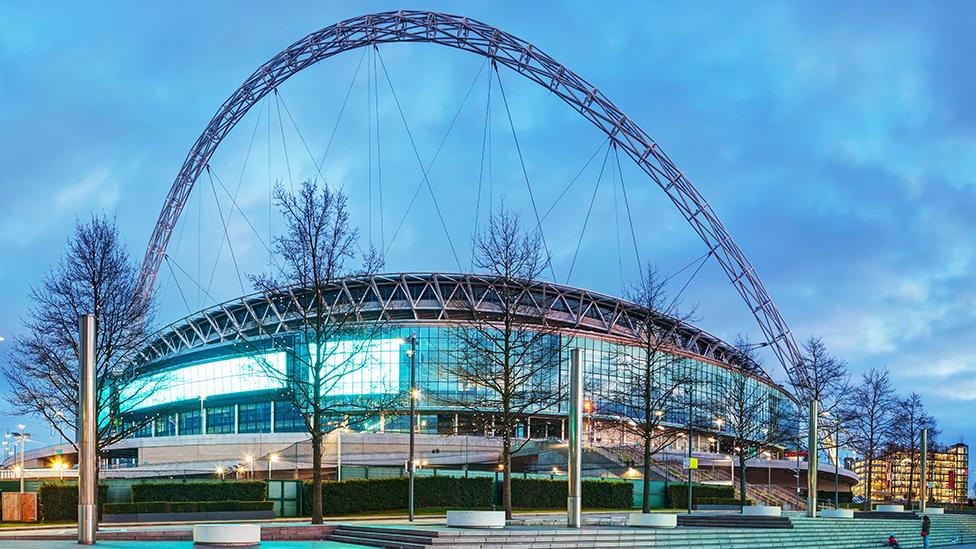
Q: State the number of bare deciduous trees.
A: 8